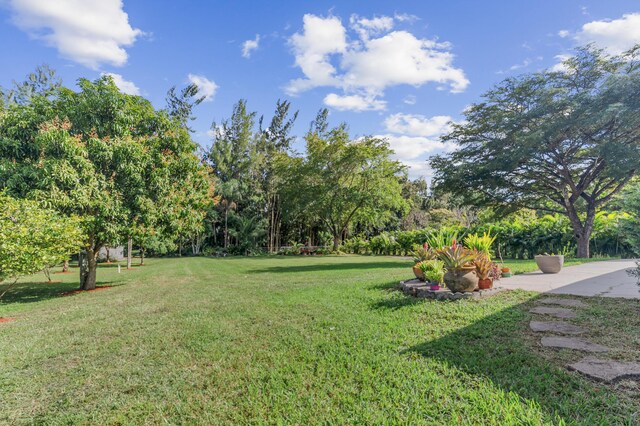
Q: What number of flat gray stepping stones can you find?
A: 5